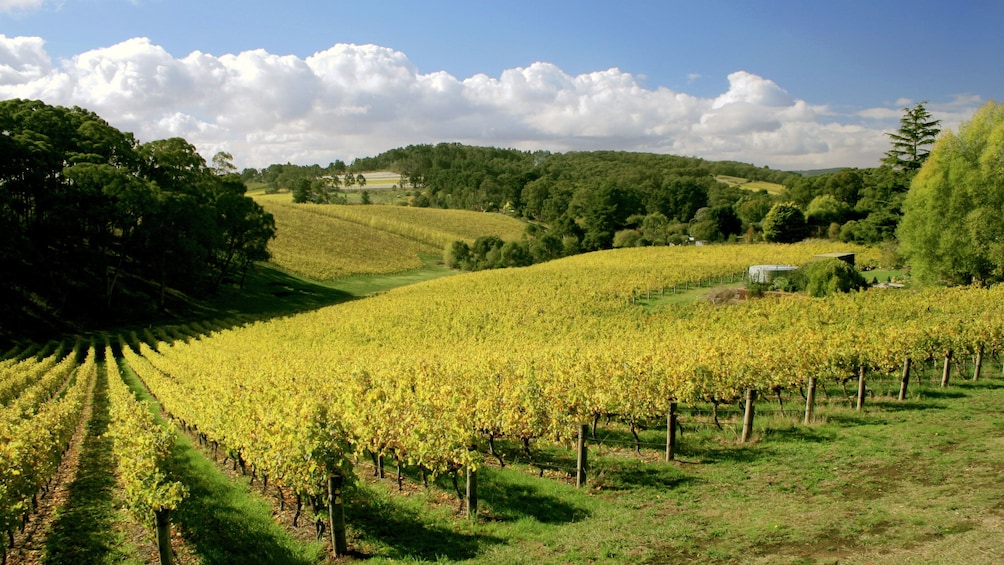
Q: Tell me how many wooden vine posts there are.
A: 11